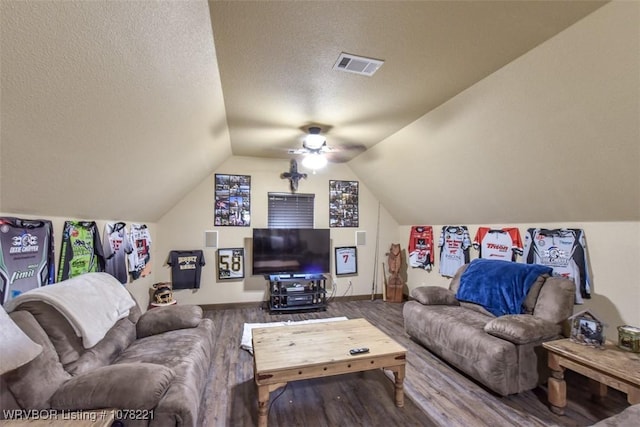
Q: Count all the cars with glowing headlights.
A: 0